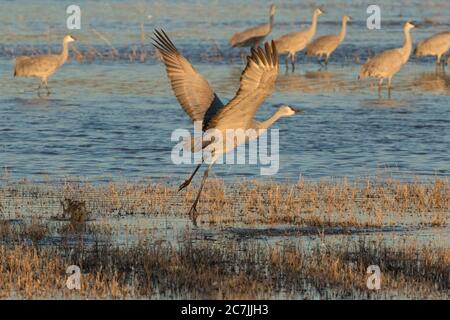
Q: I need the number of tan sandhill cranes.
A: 7